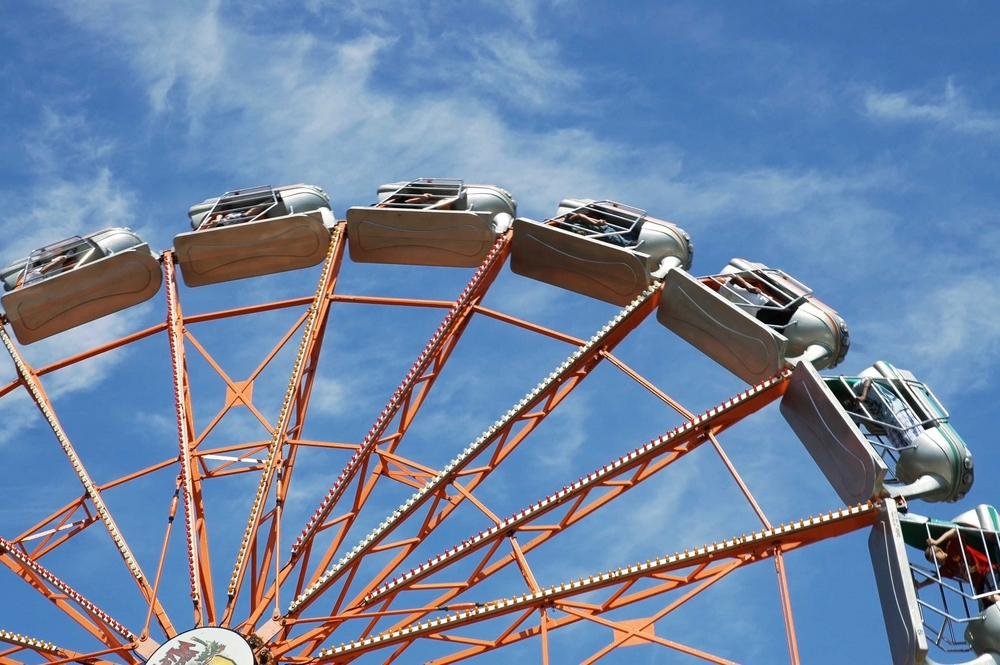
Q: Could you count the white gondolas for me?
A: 7